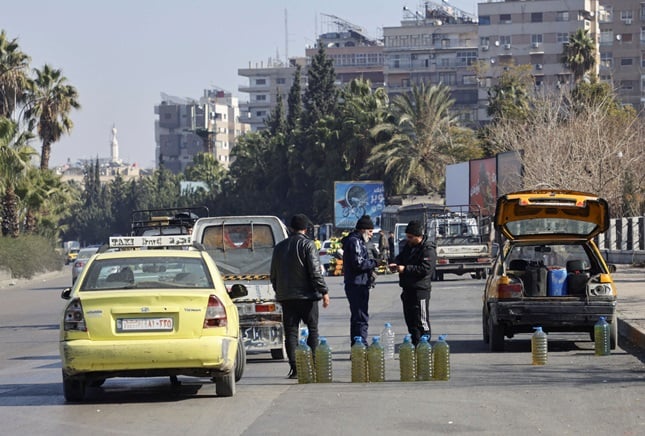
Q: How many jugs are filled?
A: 9